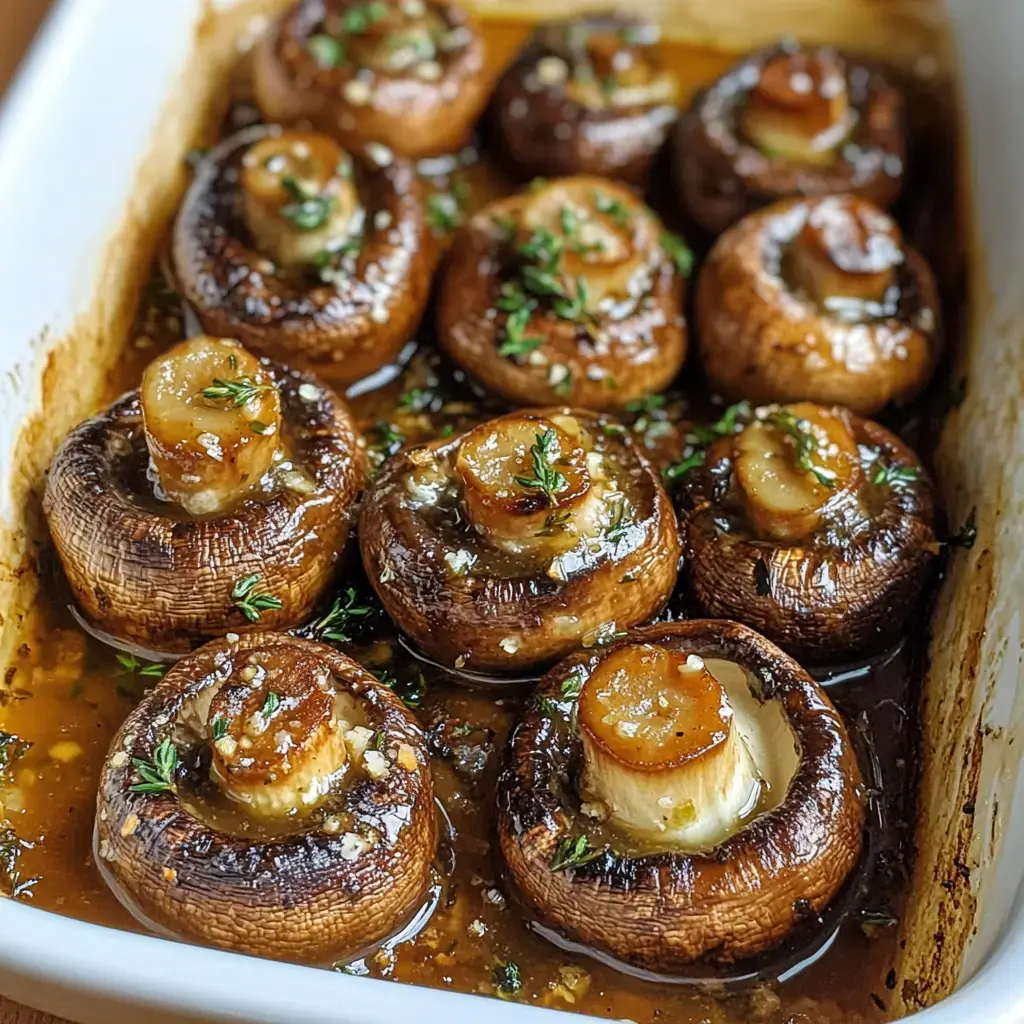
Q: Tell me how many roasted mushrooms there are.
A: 11